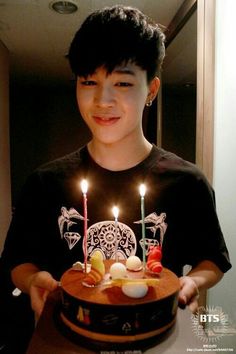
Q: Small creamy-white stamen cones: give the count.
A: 0